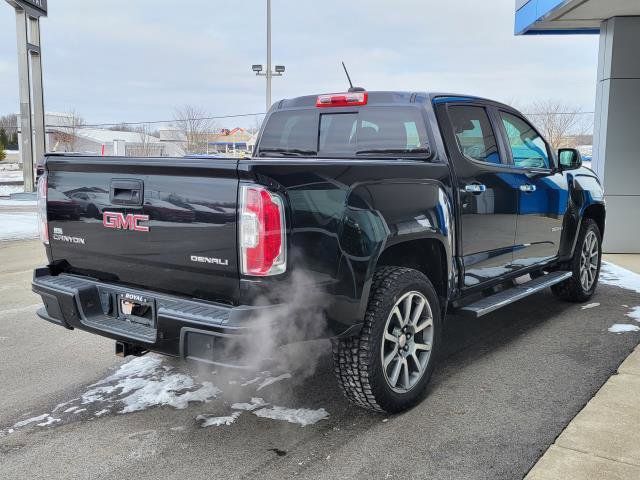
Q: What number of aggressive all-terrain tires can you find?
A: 2